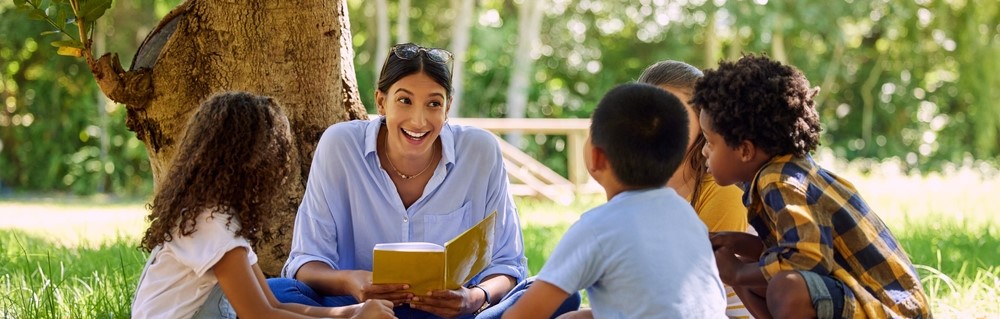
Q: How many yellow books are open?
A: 1